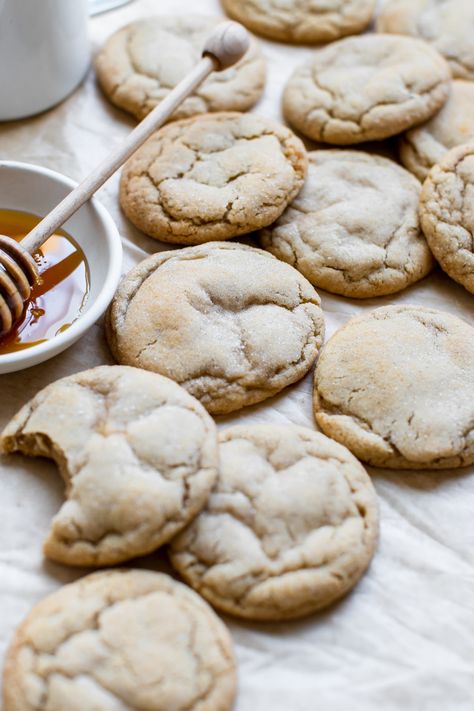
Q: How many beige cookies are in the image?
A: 13